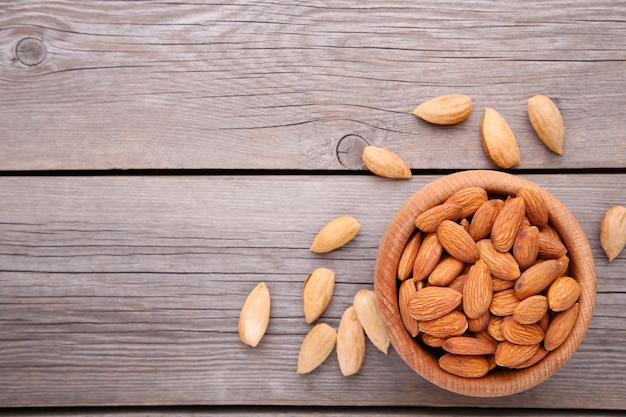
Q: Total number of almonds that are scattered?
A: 11